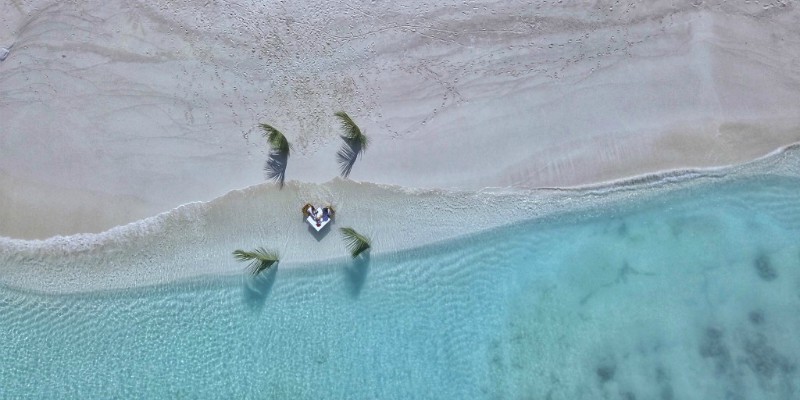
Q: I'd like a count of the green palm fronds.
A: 4